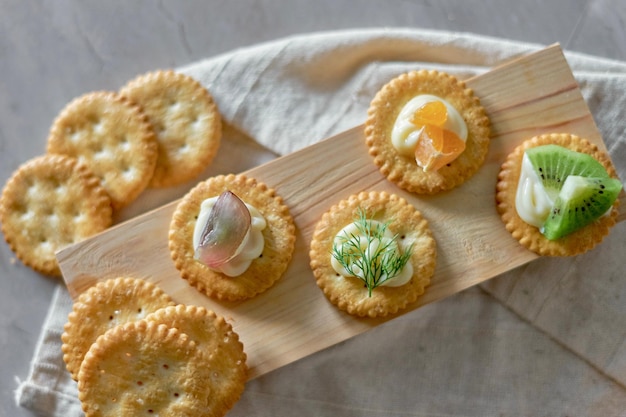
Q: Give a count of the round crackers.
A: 10